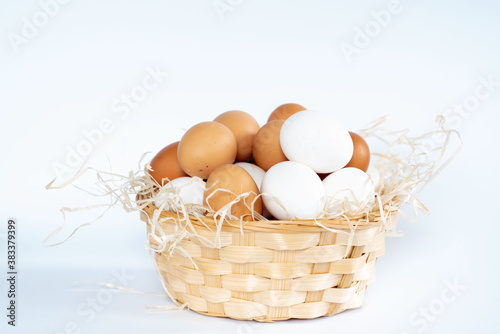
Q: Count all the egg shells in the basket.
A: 12